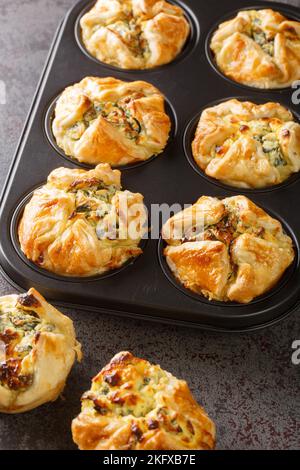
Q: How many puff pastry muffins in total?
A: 8